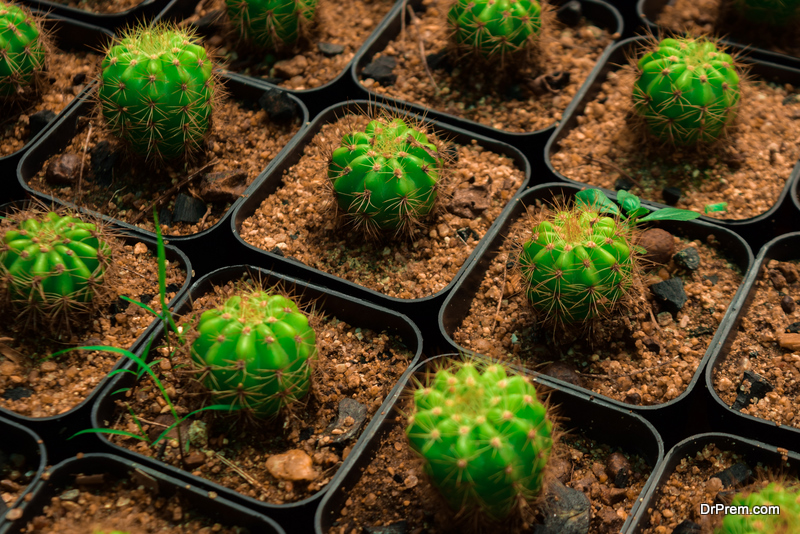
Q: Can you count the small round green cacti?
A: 12